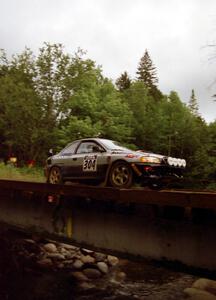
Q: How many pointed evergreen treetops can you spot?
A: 3